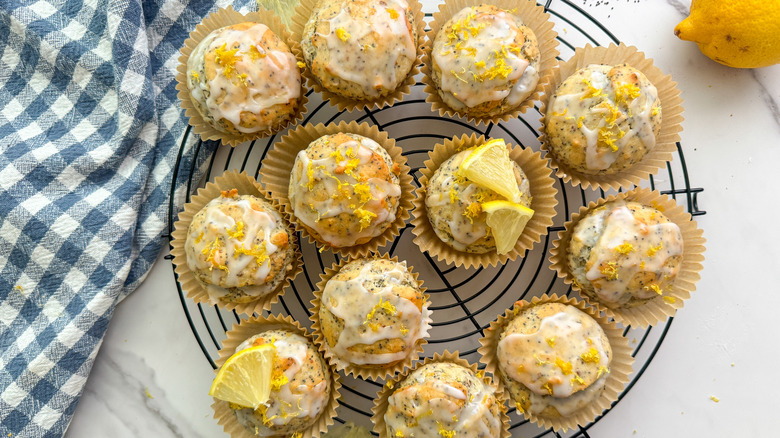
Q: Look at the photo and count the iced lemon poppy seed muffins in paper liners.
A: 12